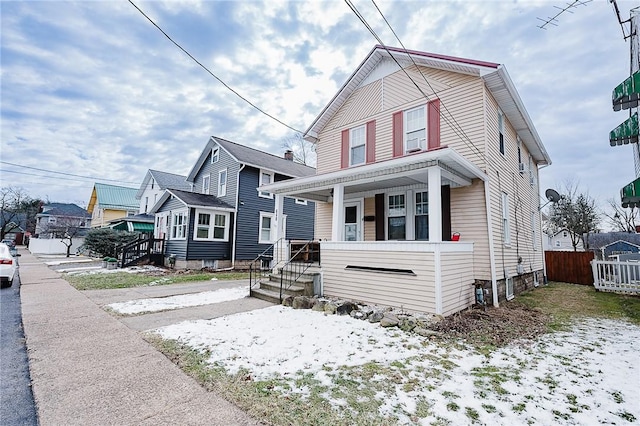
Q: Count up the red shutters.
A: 4